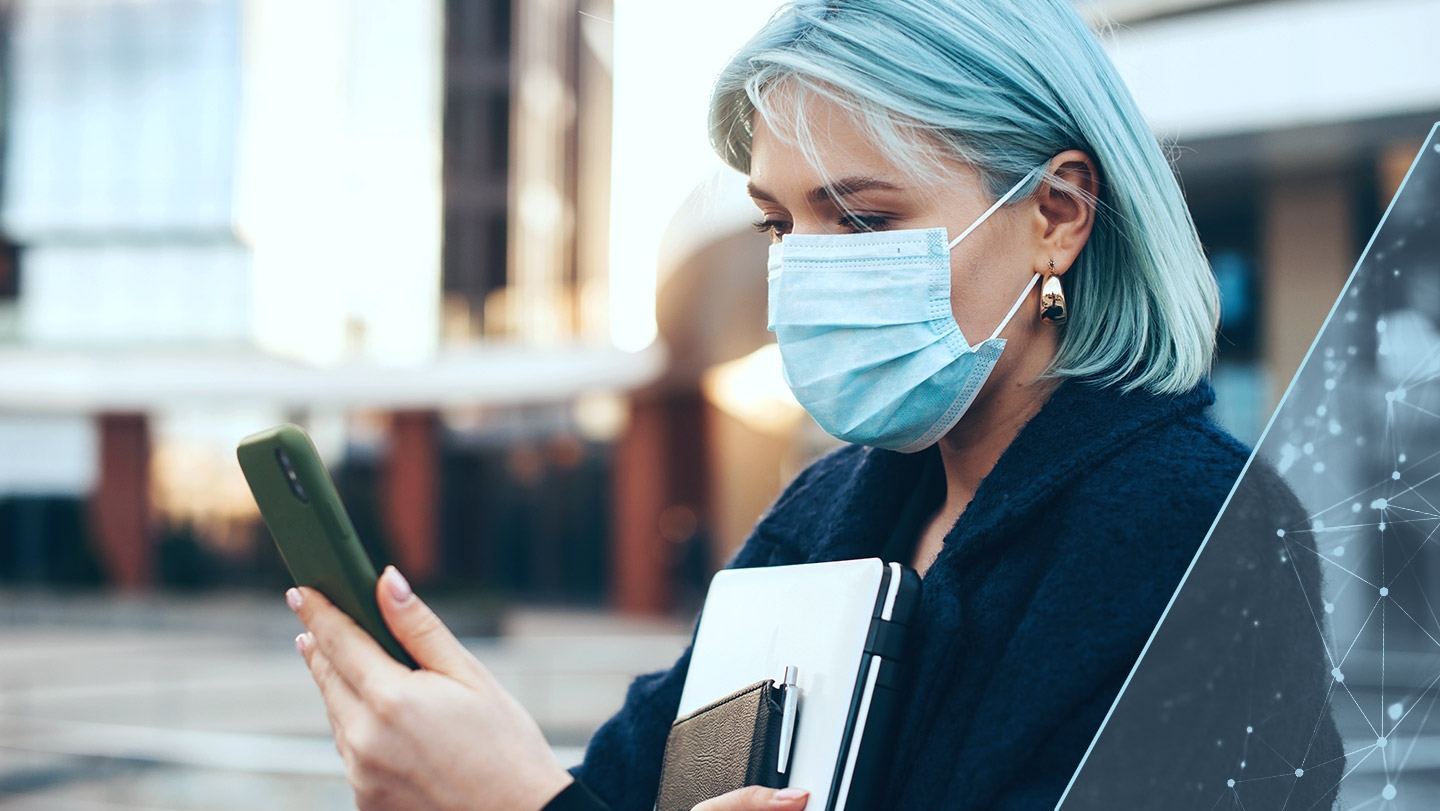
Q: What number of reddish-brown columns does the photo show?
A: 3